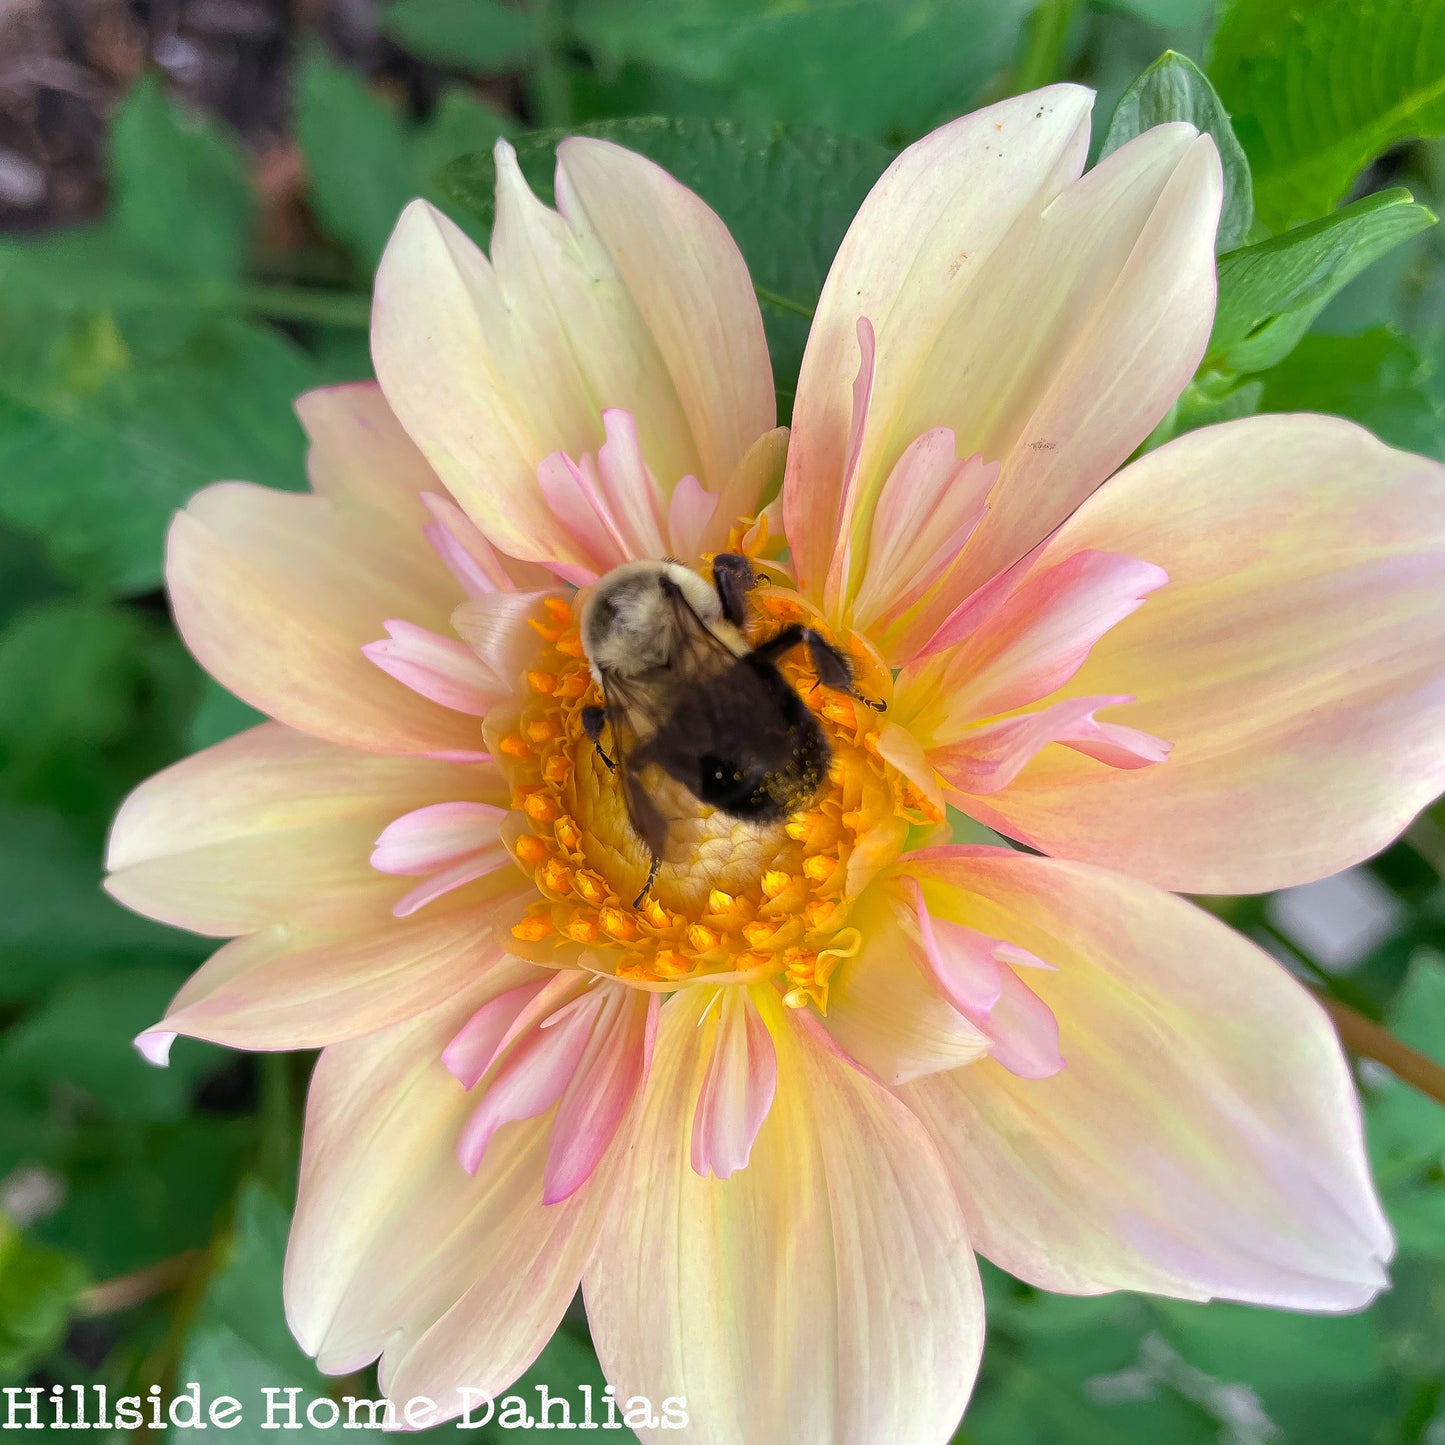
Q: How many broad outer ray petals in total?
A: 8